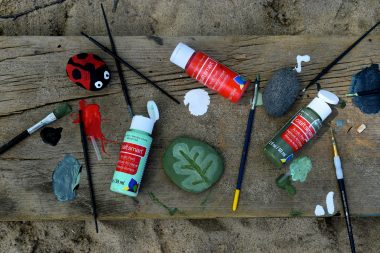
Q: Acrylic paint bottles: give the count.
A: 3